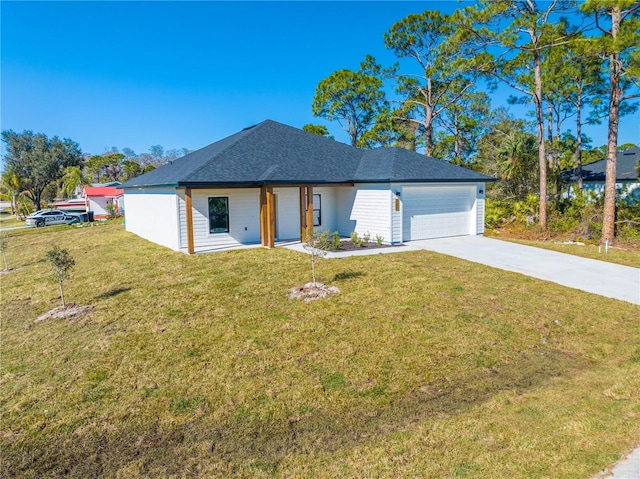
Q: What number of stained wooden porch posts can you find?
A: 5